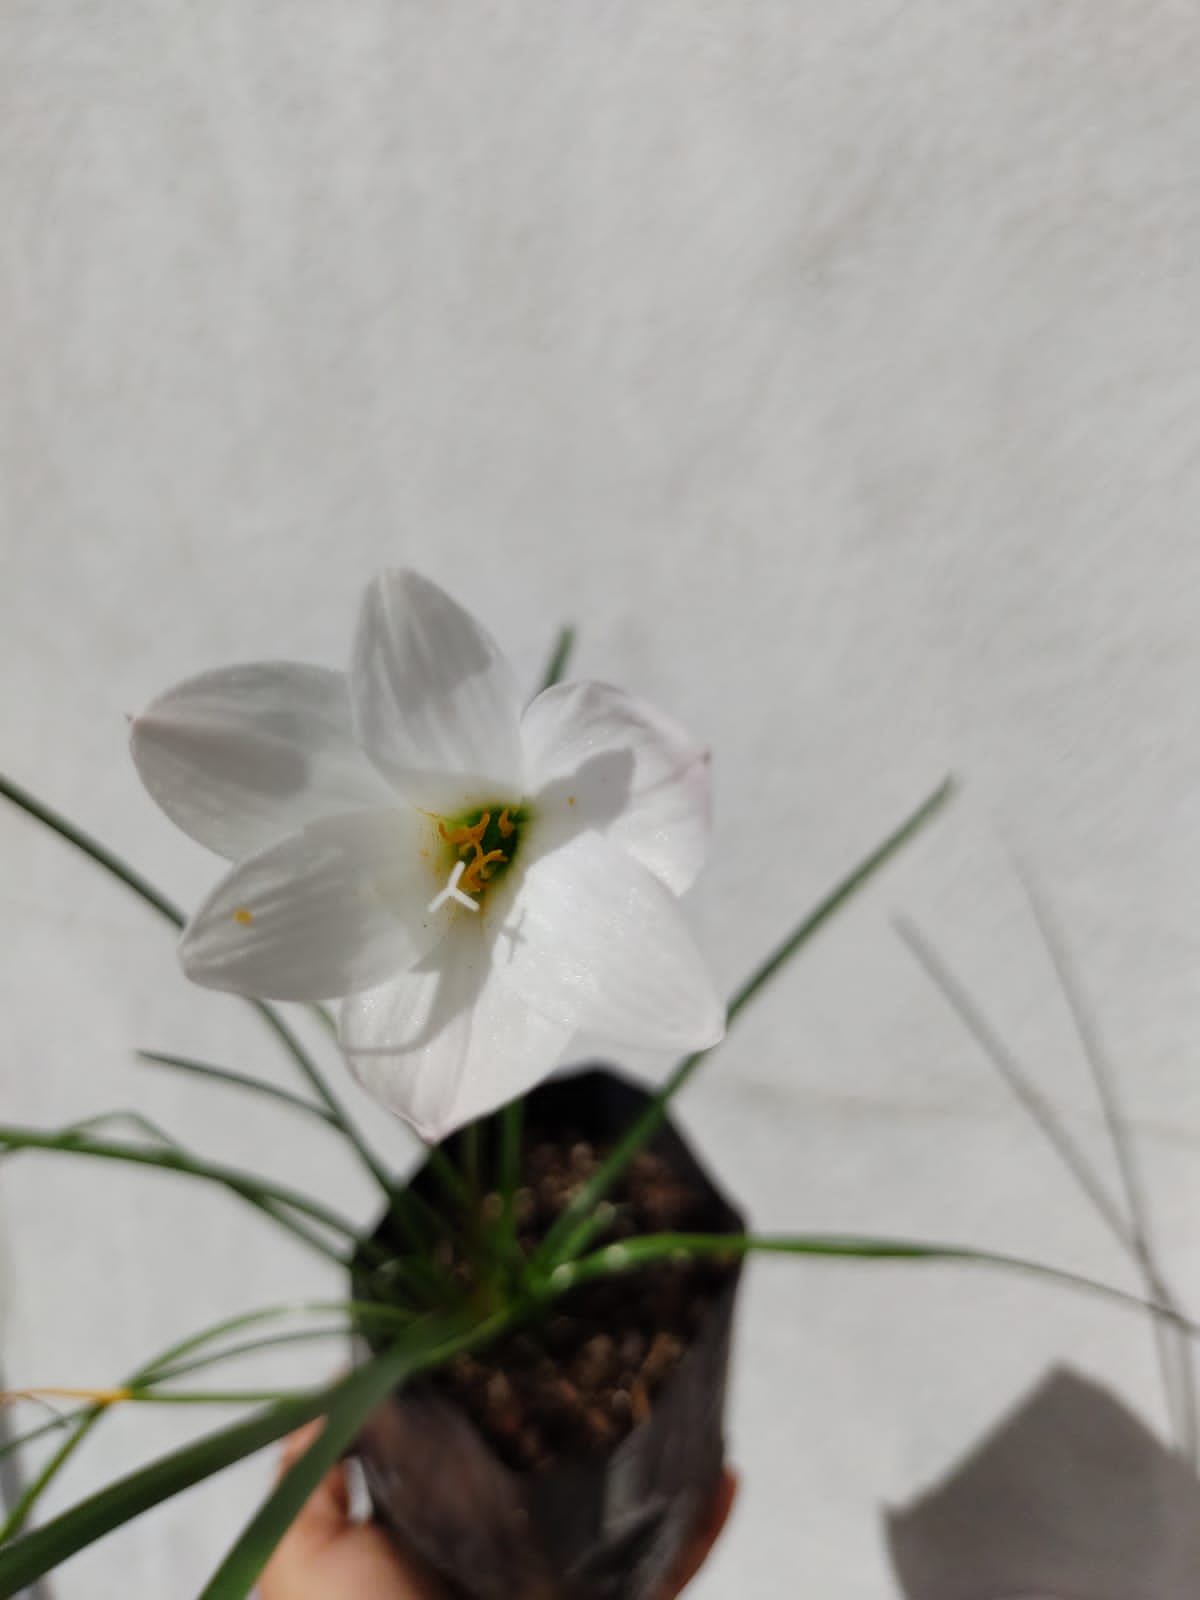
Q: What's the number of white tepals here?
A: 6